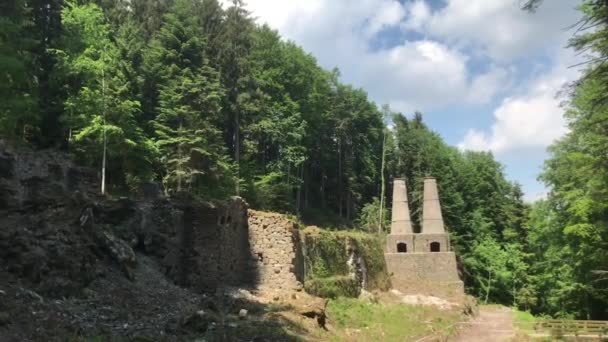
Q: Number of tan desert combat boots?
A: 0